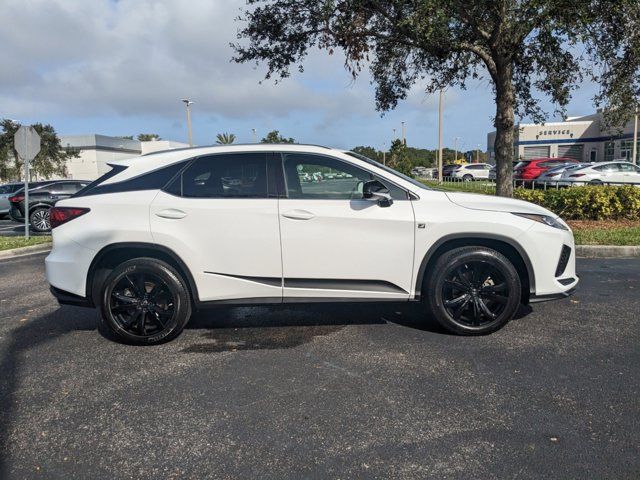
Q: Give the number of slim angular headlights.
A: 1